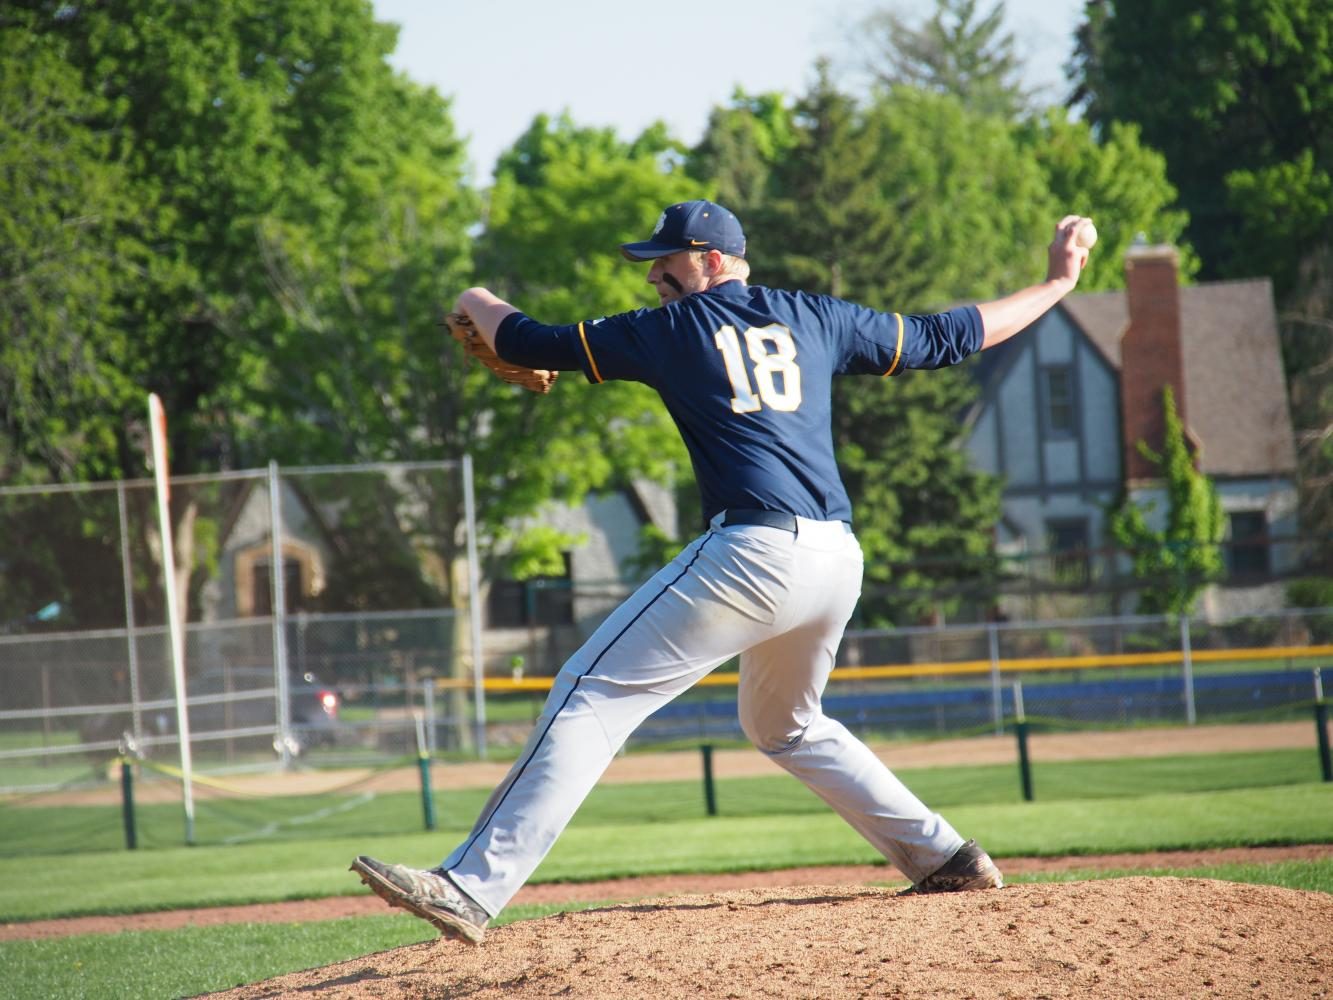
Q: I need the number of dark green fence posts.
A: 5